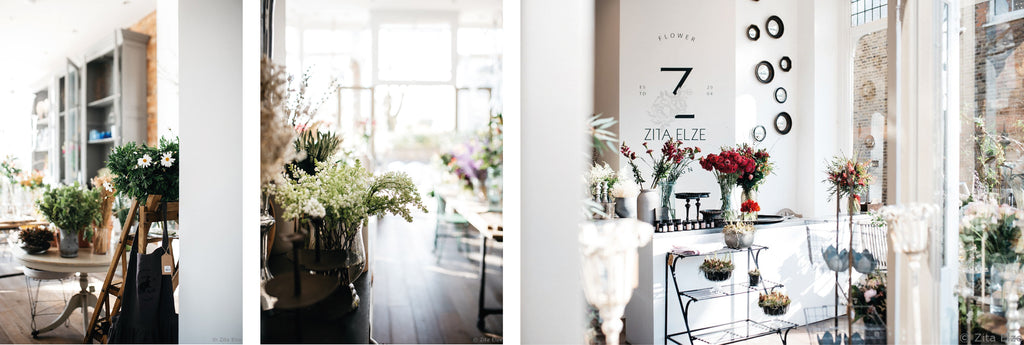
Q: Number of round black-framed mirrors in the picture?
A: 7